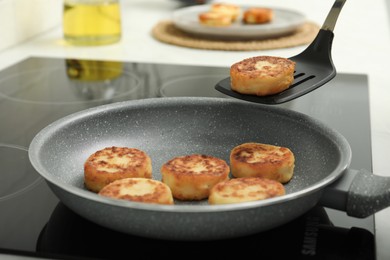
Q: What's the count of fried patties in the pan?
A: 5